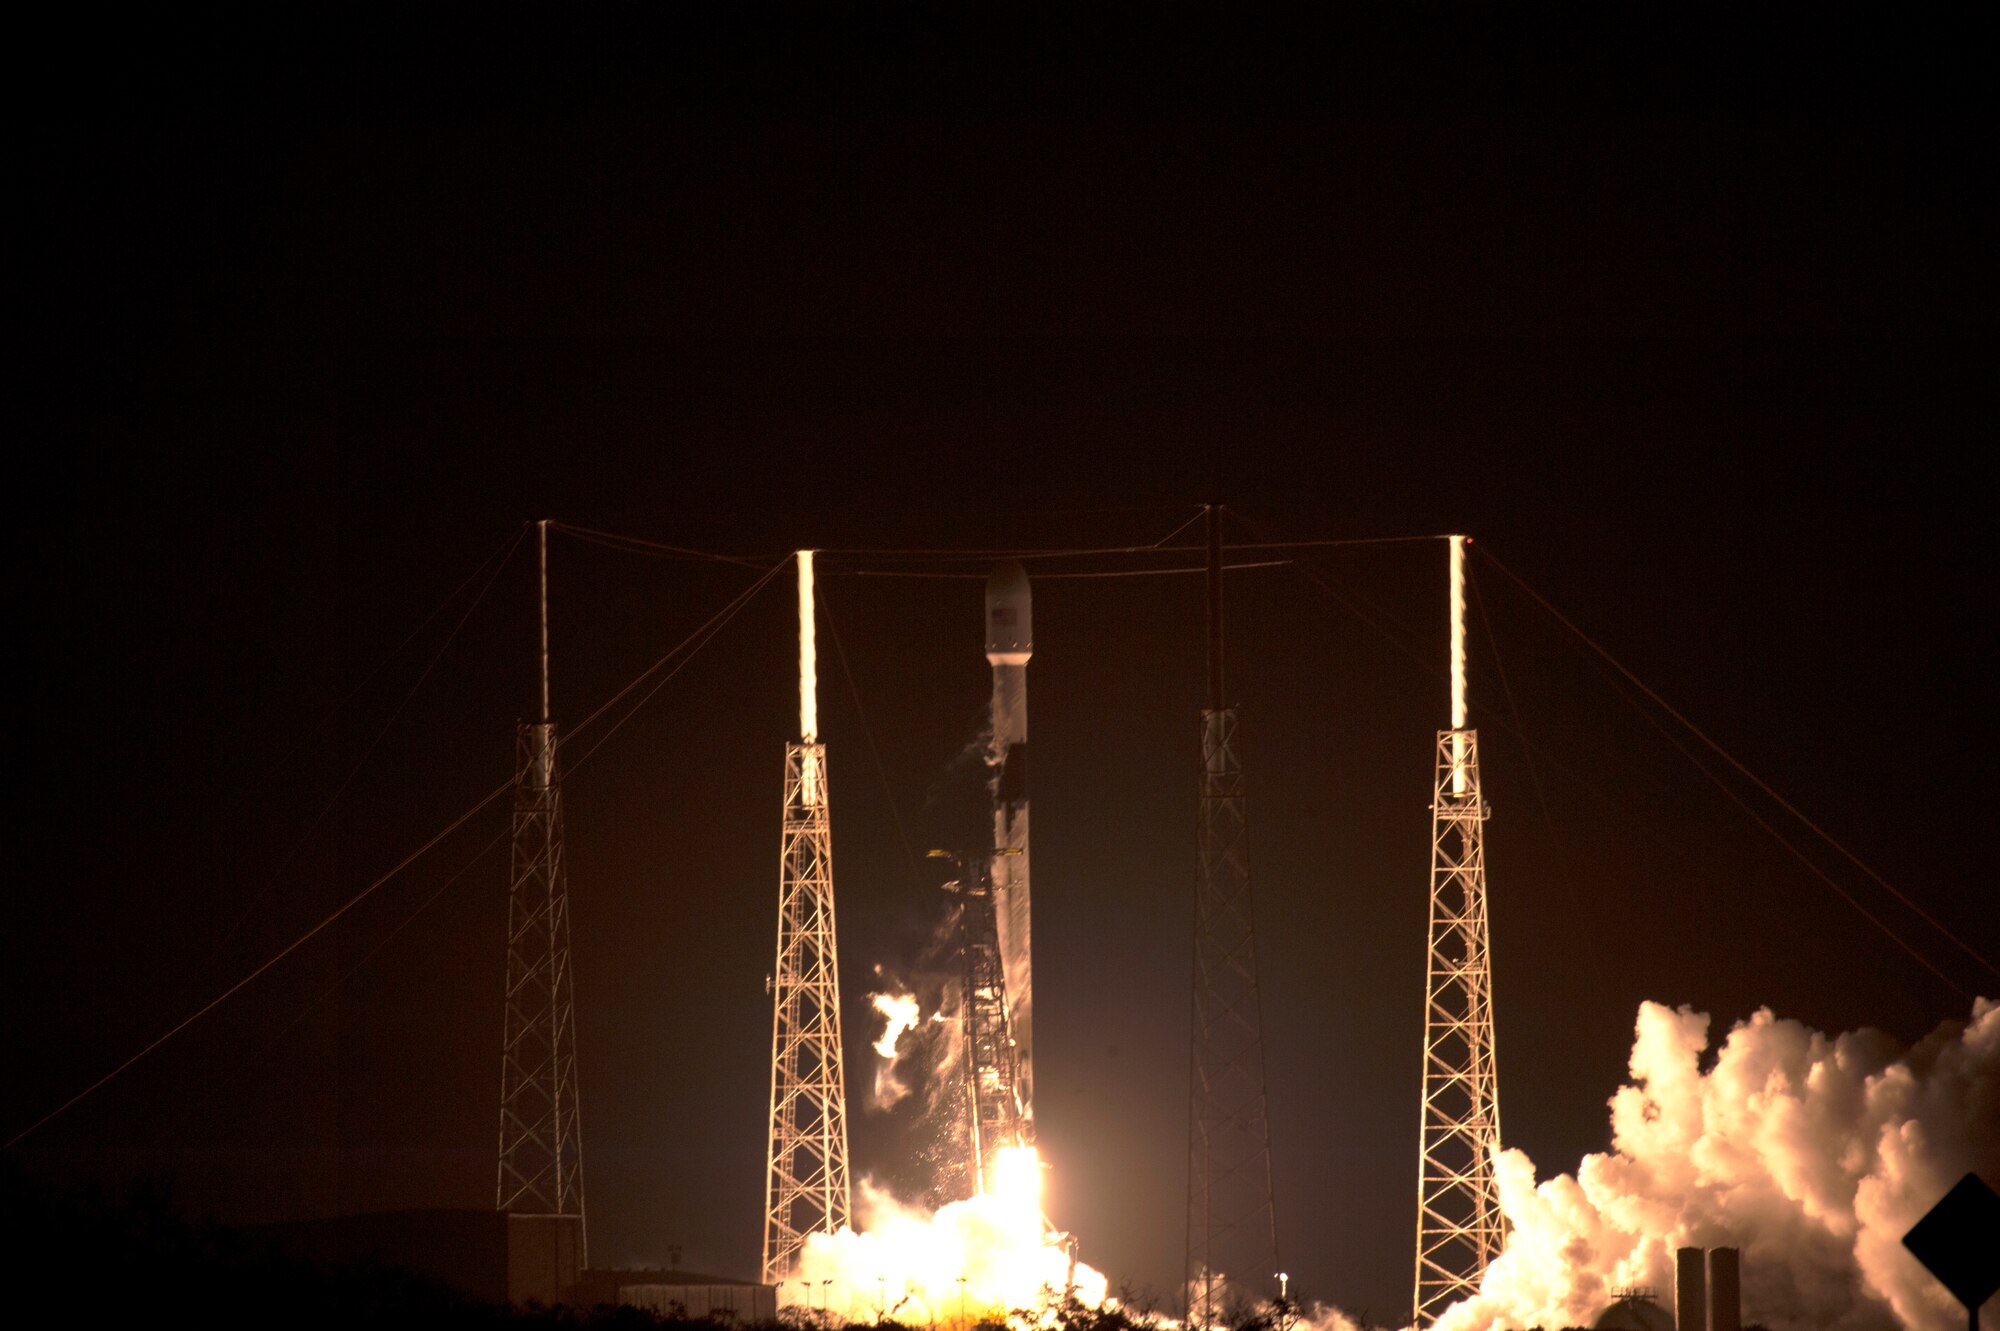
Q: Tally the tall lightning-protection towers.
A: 4